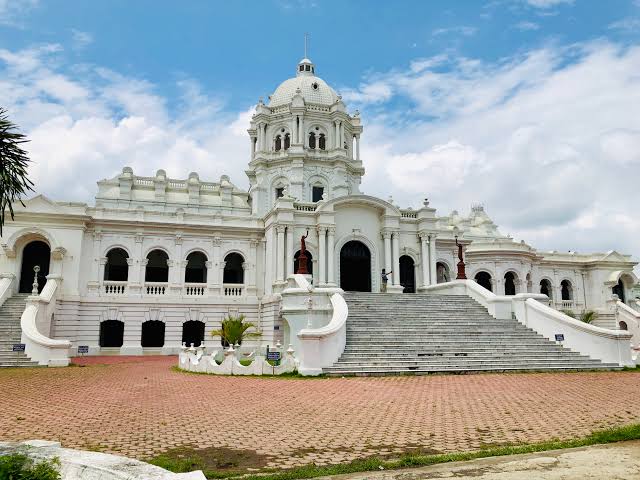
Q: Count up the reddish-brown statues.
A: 2